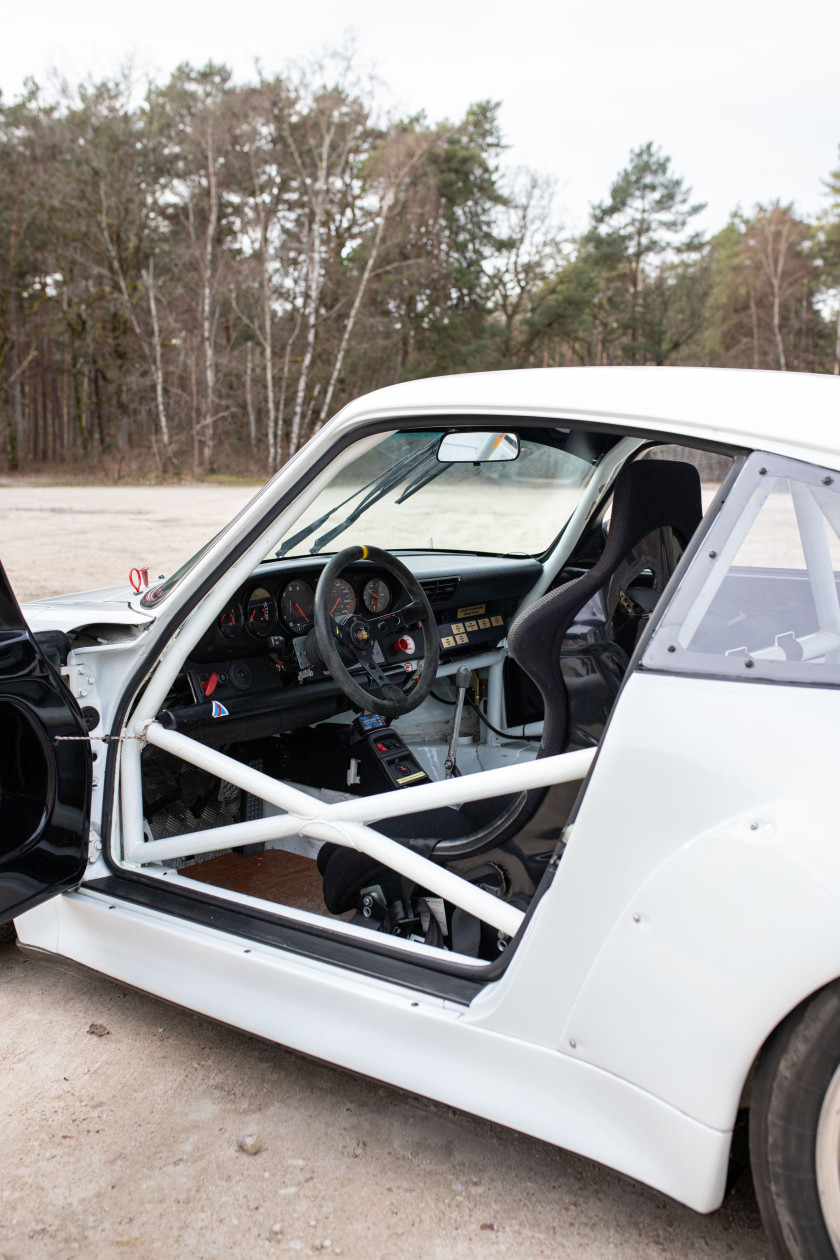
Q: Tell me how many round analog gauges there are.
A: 5